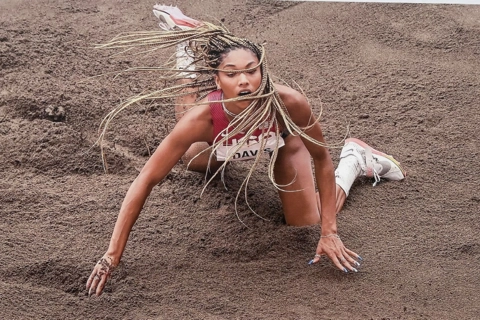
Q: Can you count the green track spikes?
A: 0